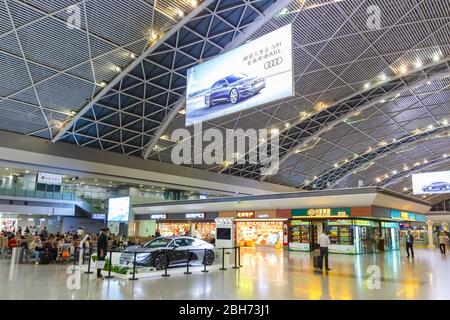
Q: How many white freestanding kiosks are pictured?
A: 1